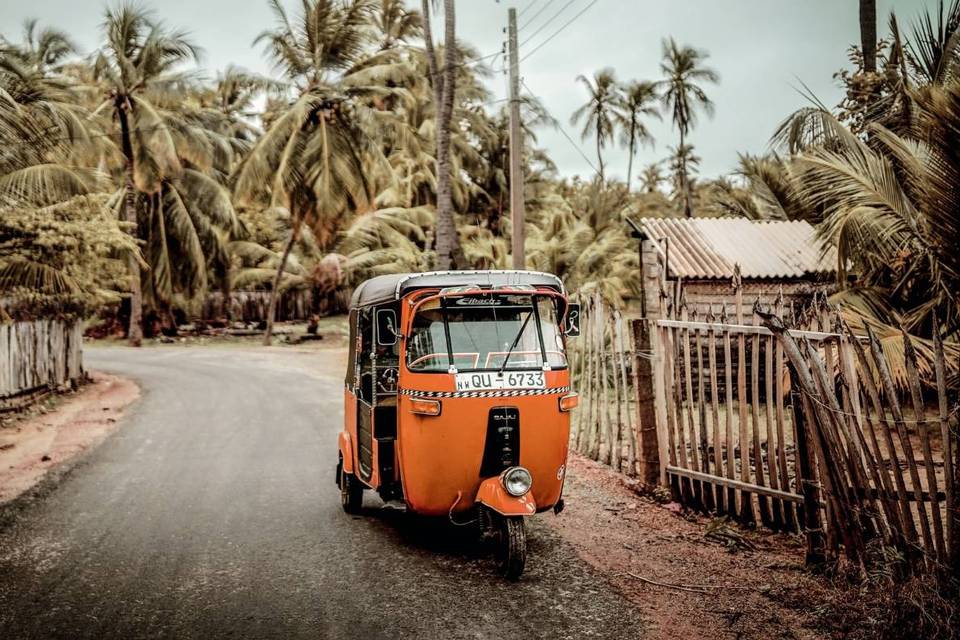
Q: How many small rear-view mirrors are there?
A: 2